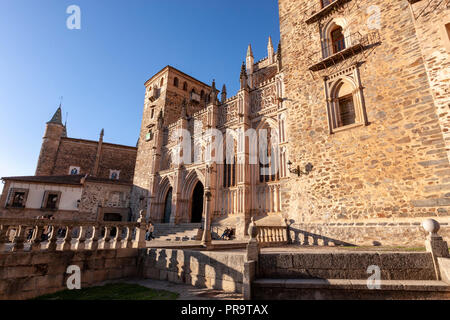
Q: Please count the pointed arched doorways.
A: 2